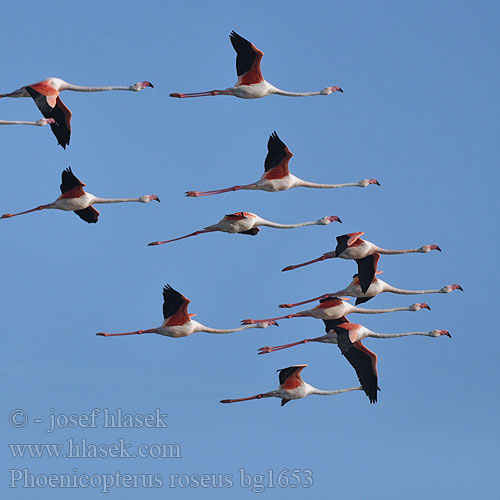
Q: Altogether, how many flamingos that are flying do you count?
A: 12